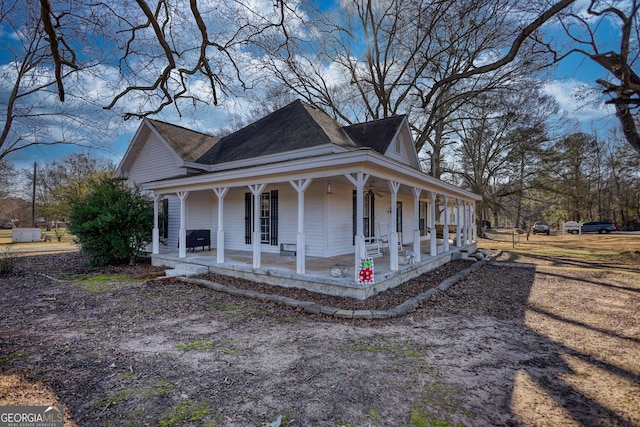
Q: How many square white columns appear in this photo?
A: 14